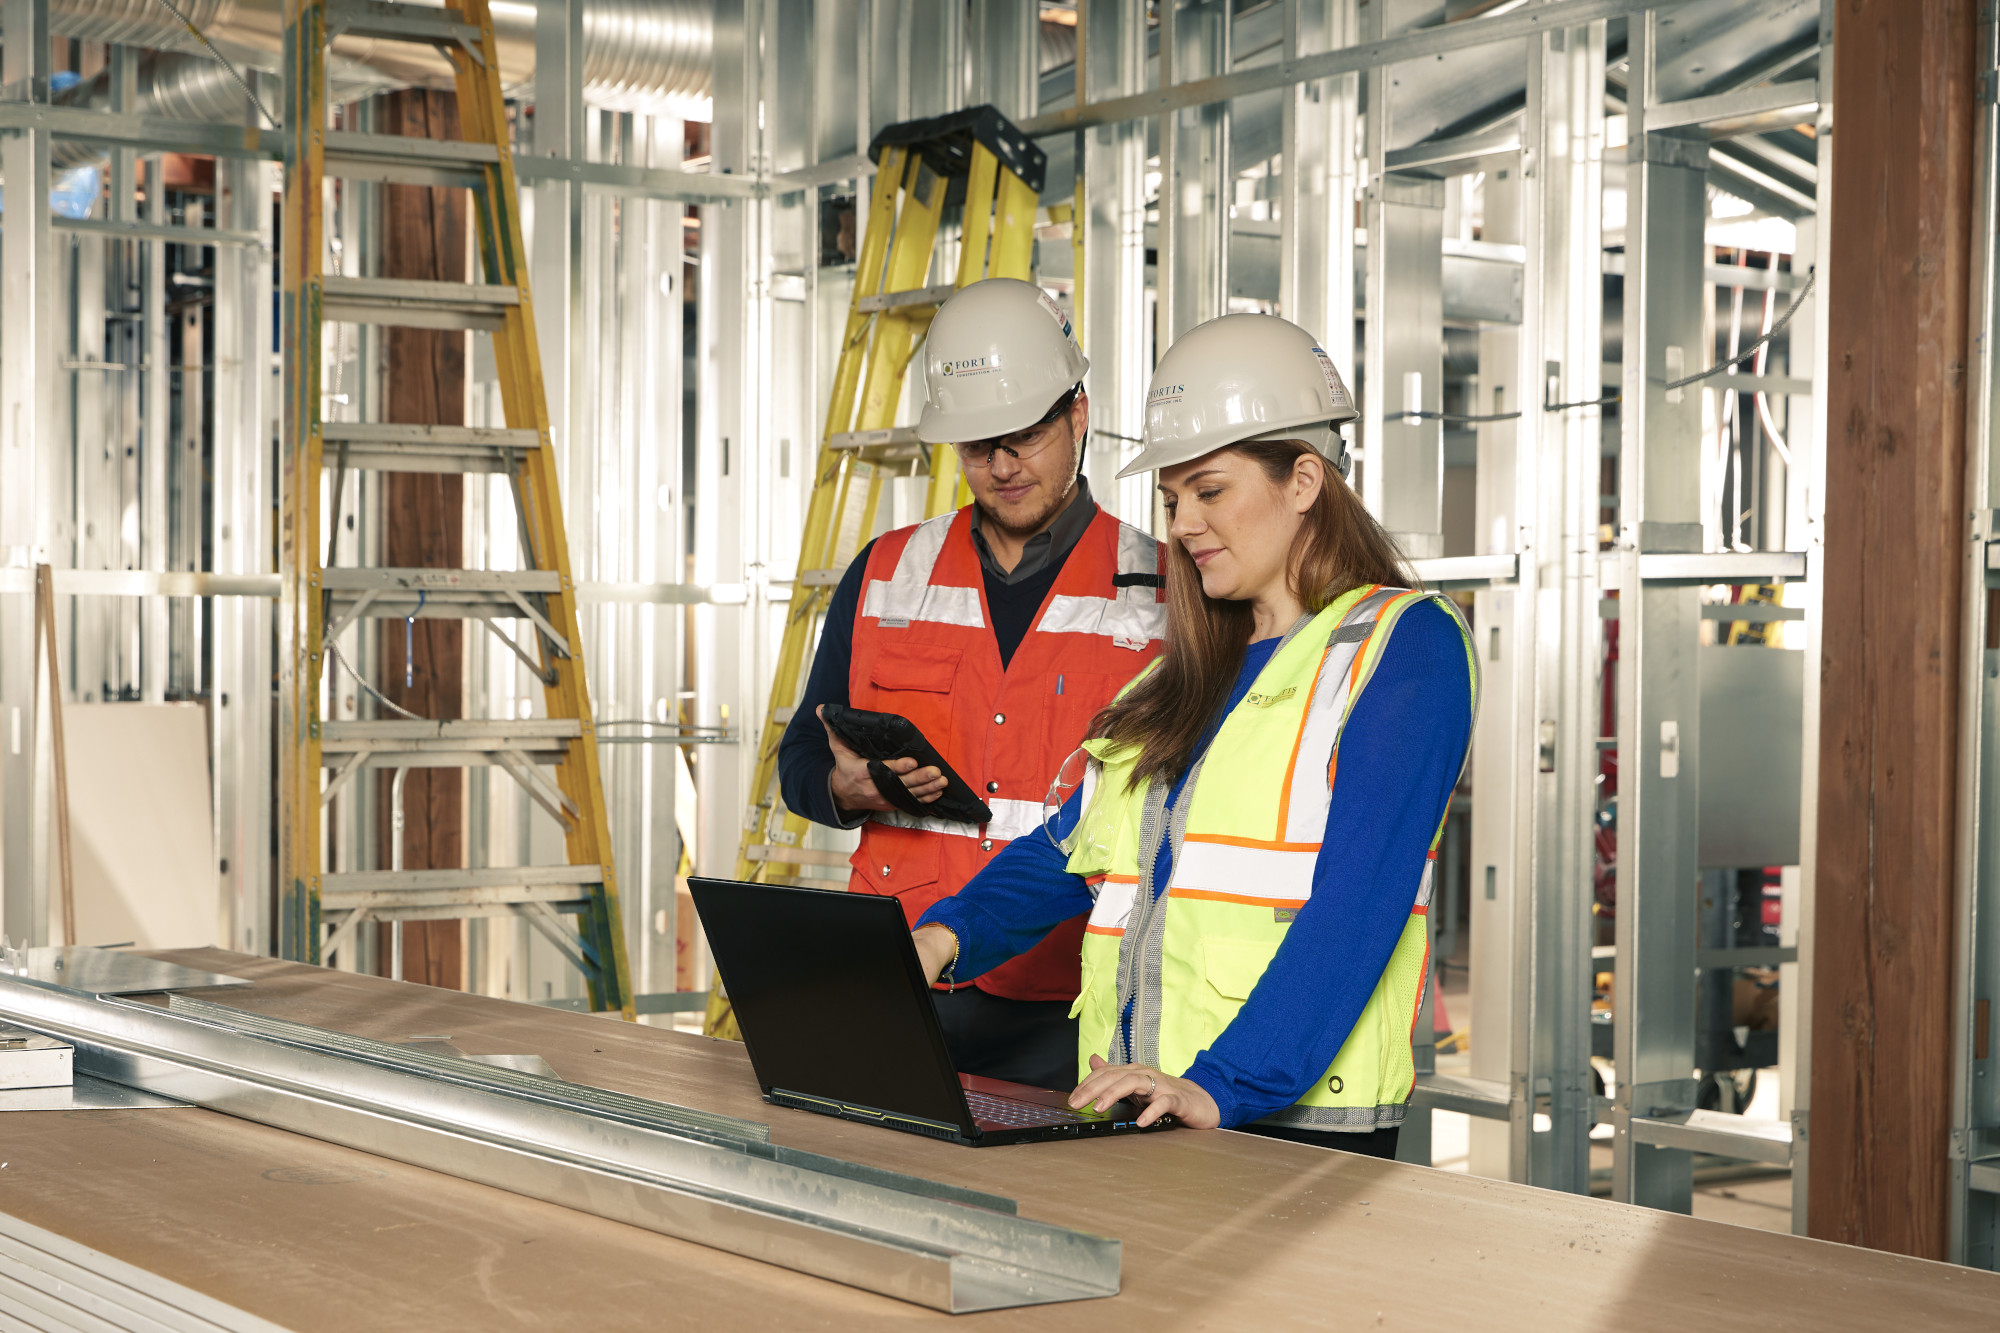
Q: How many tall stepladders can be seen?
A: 2